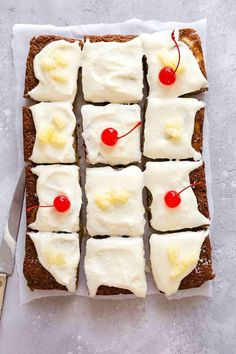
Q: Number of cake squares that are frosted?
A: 12